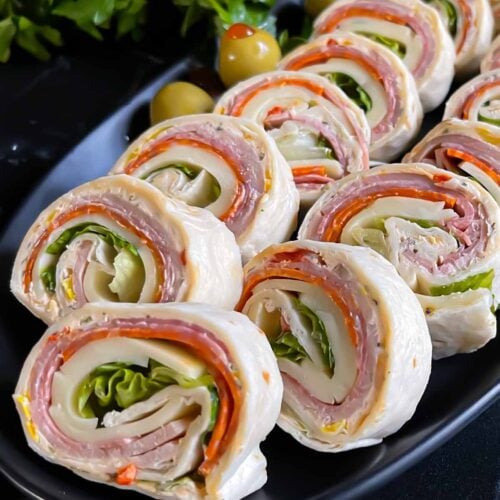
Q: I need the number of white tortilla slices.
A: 12